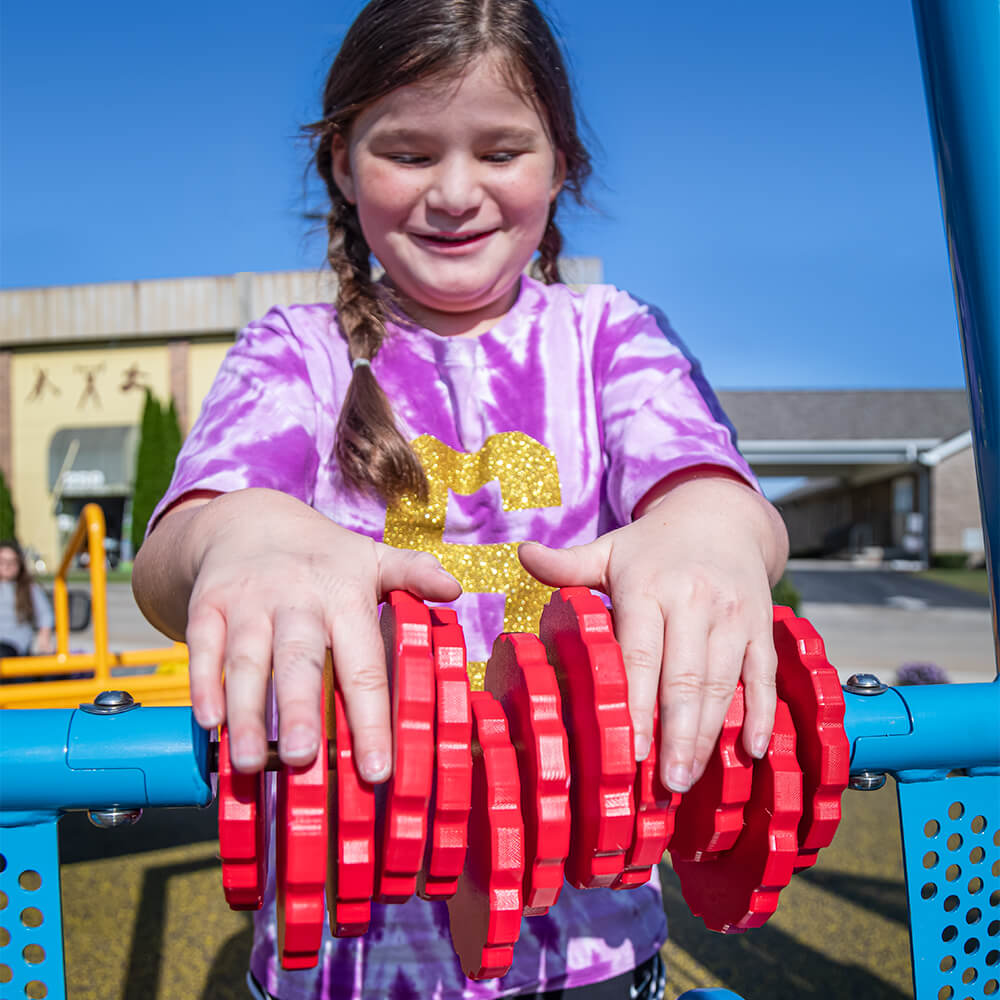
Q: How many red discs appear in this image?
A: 12